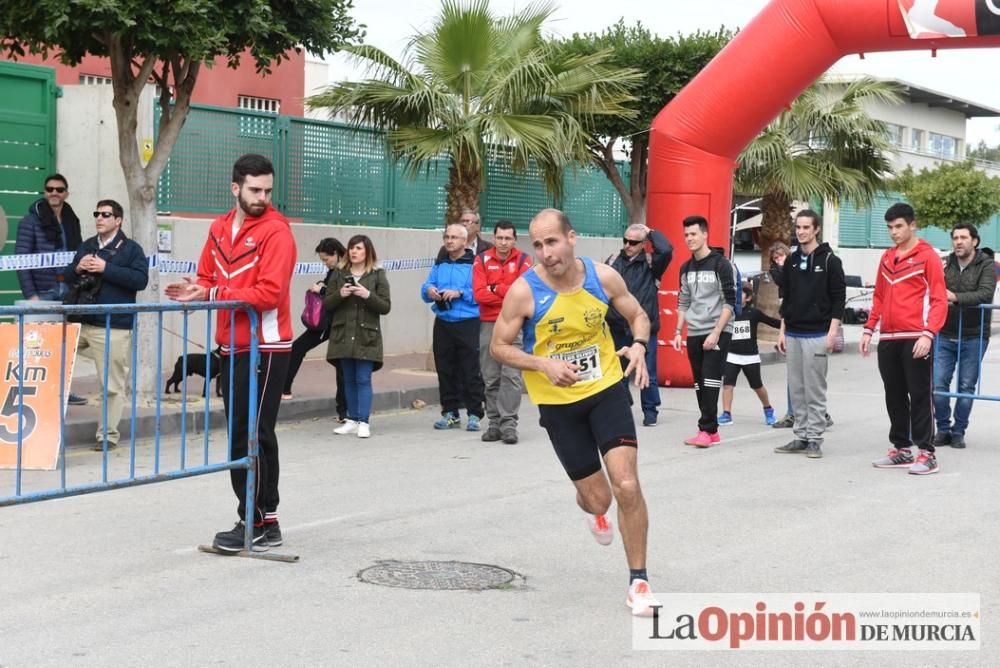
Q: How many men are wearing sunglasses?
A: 3